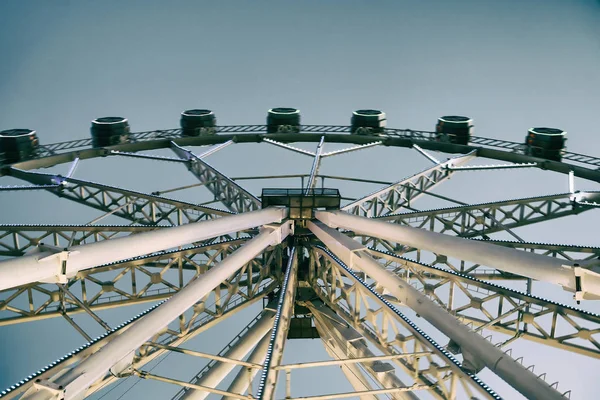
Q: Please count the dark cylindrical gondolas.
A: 7